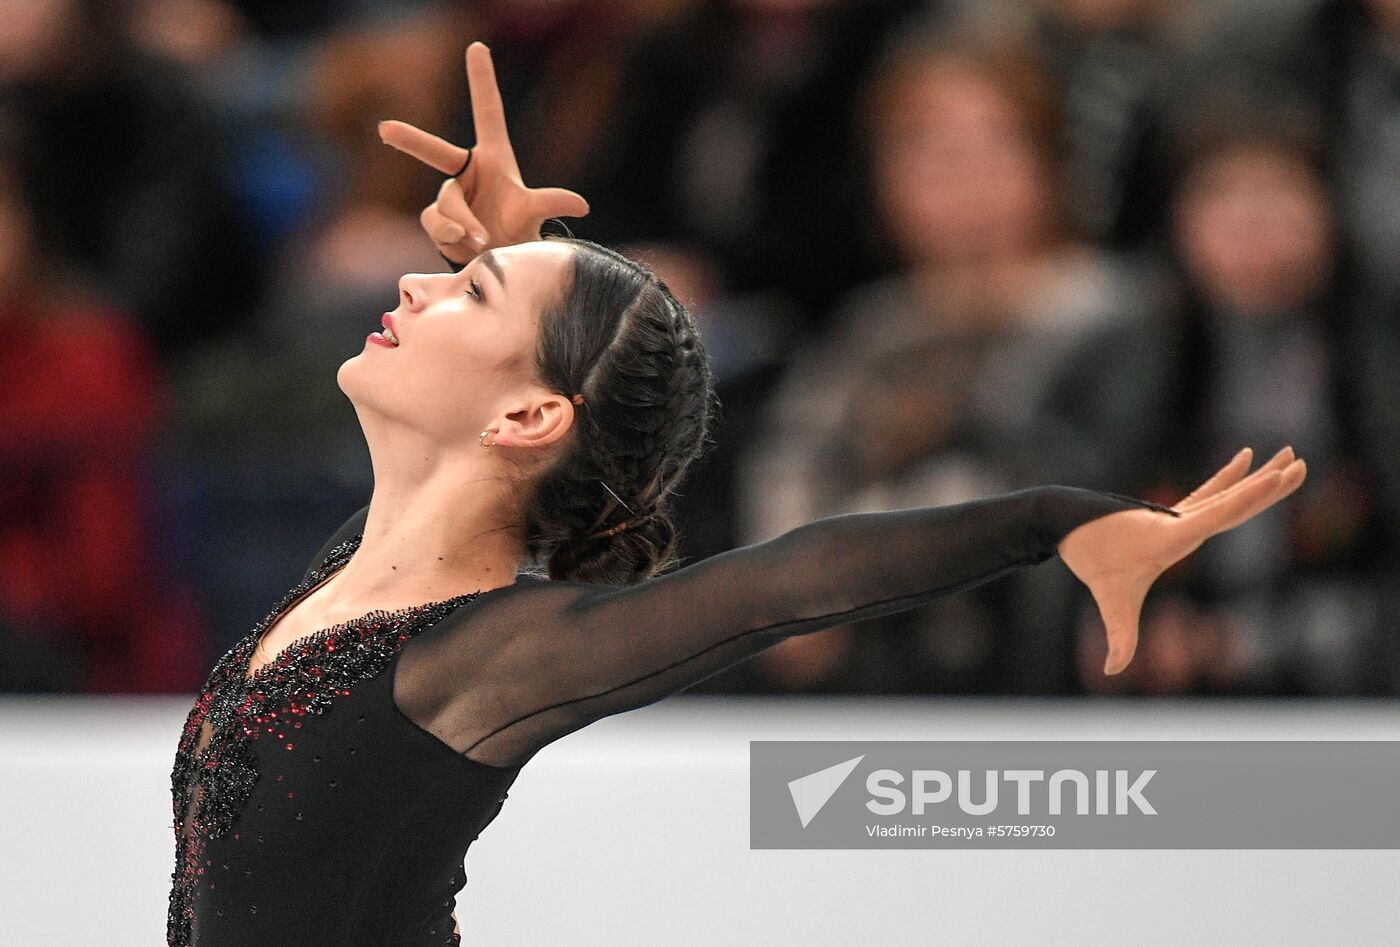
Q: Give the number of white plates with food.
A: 0